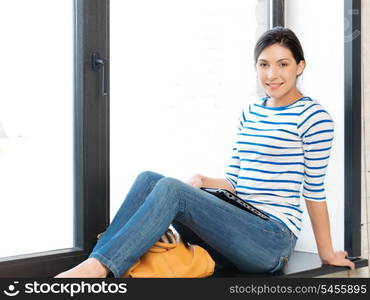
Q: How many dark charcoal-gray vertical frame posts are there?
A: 3